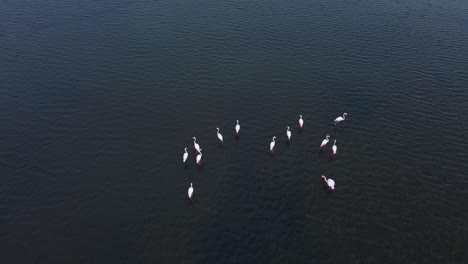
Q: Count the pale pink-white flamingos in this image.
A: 13